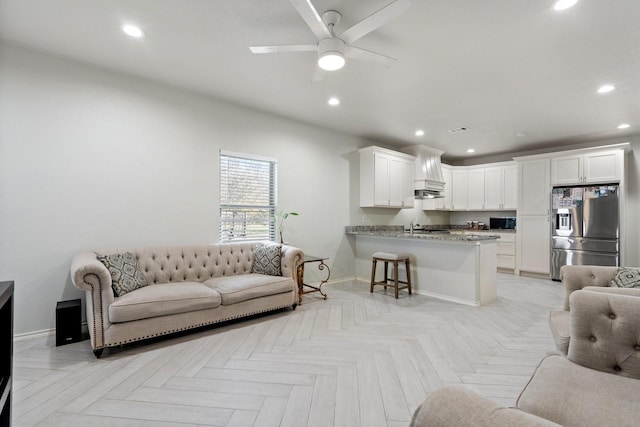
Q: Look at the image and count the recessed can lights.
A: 7